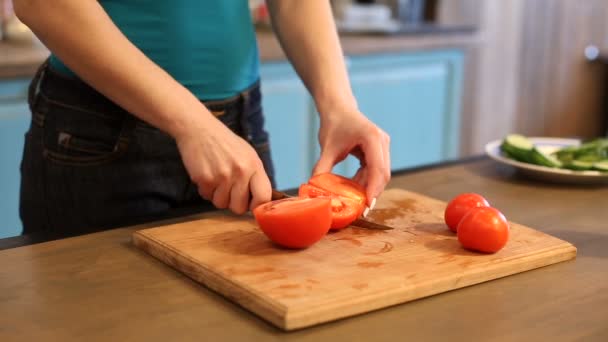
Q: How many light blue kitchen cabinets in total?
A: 3